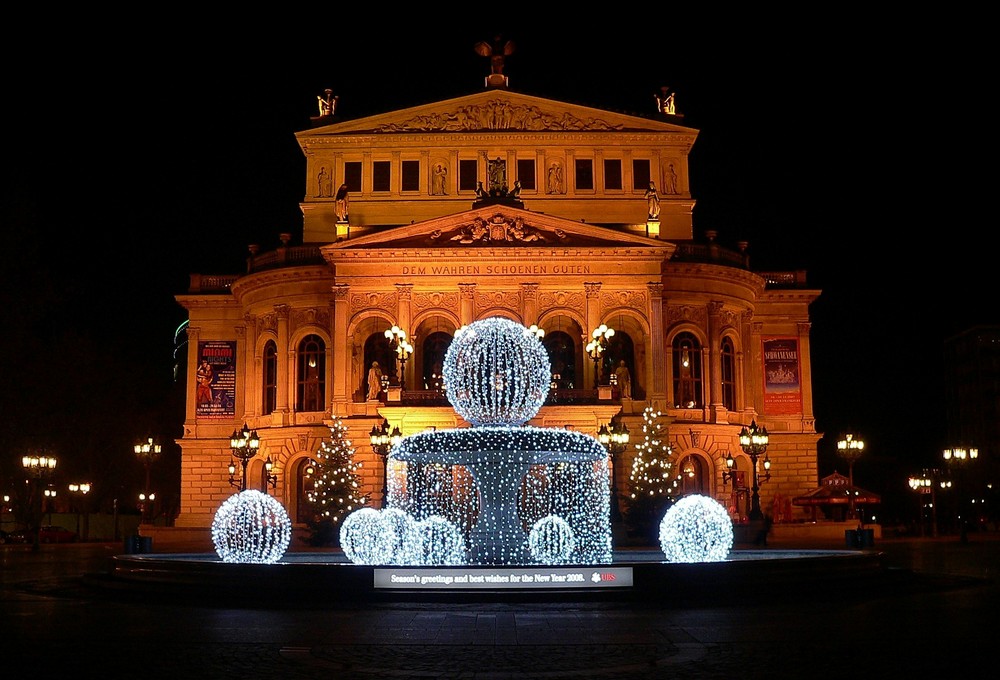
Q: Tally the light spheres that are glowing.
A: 7